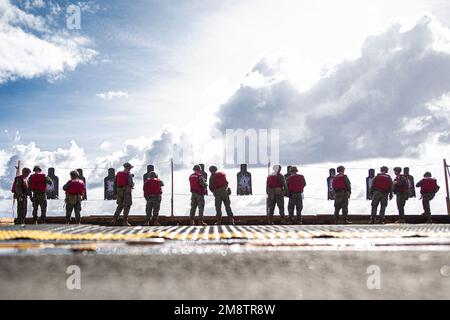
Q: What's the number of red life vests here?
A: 13